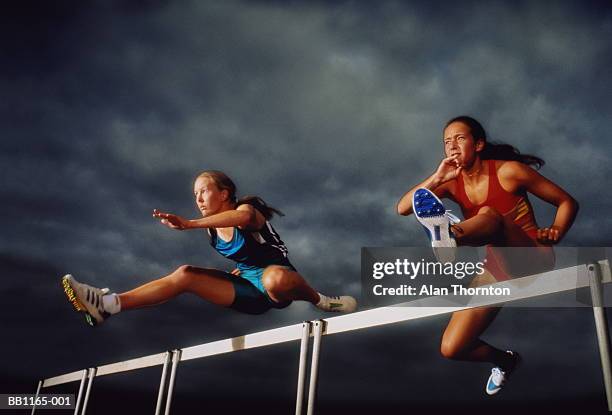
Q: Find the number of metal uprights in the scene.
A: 8